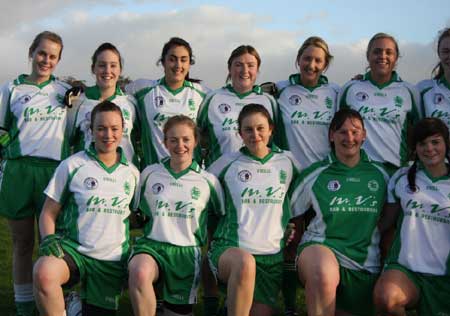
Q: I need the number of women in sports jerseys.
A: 12